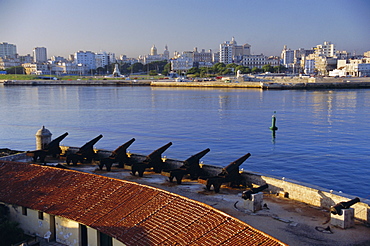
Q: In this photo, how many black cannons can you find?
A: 8